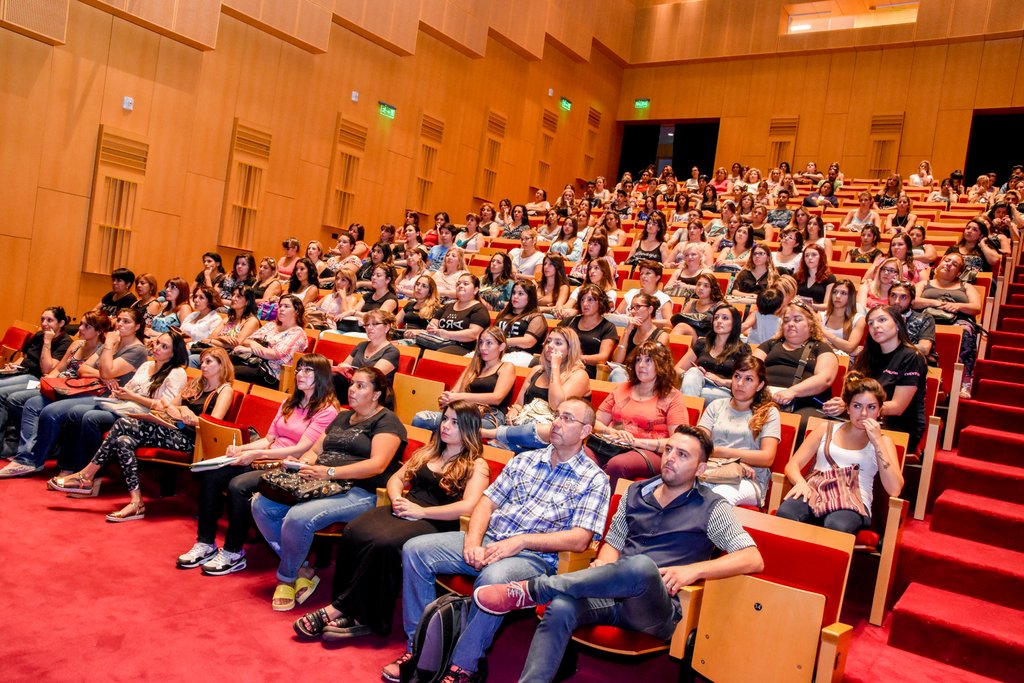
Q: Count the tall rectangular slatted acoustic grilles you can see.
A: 9